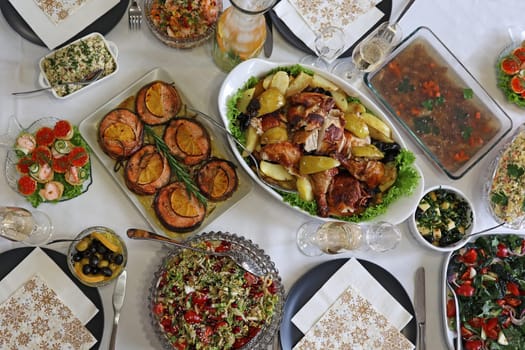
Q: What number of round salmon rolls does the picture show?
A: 6